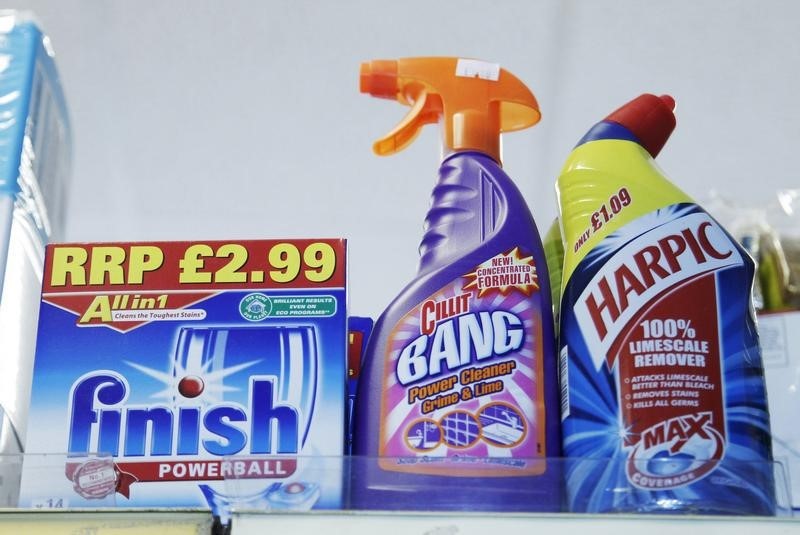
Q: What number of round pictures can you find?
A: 3